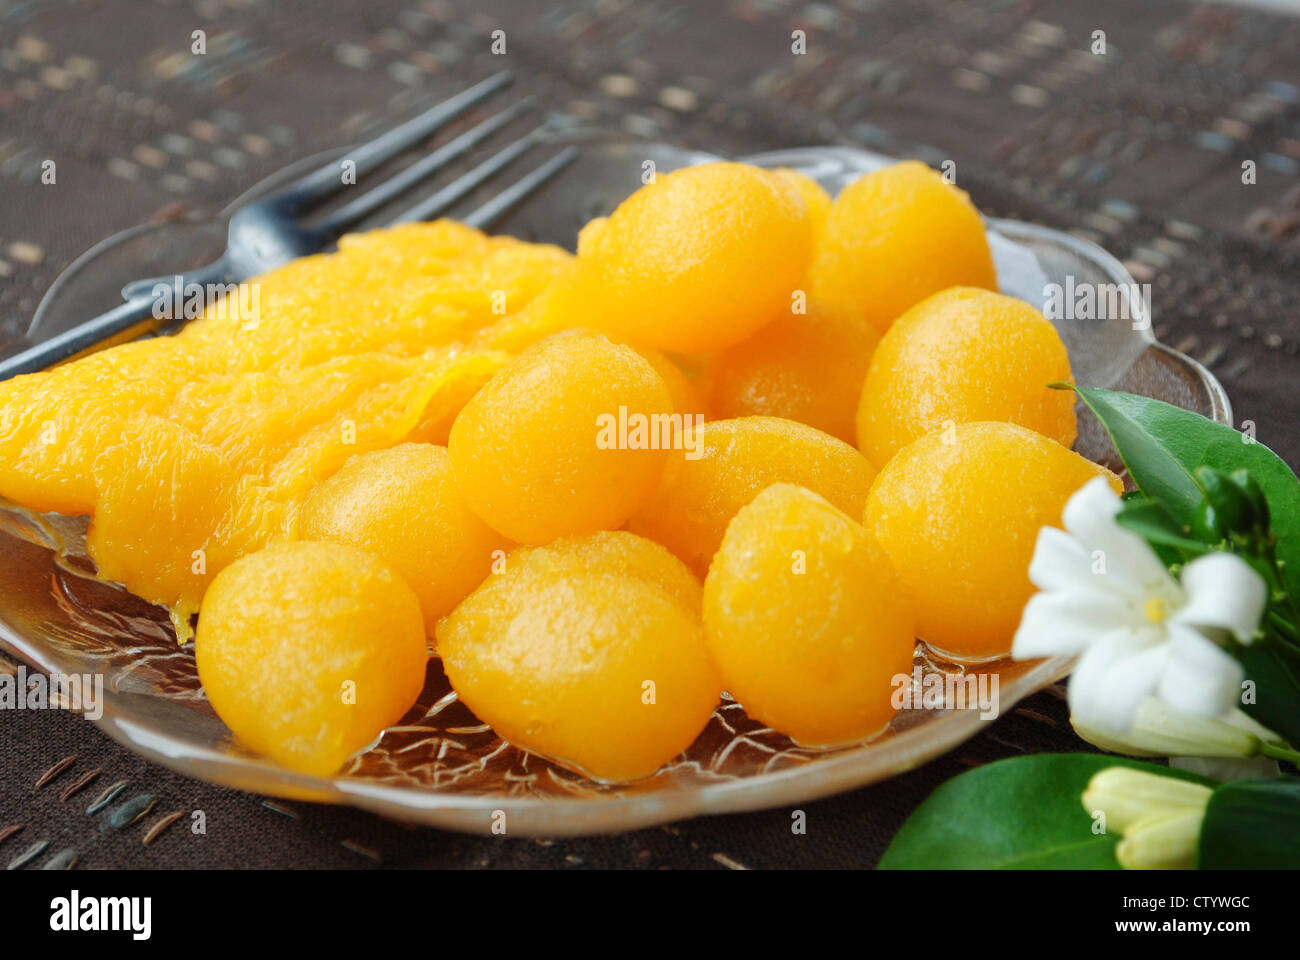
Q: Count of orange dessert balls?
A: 14